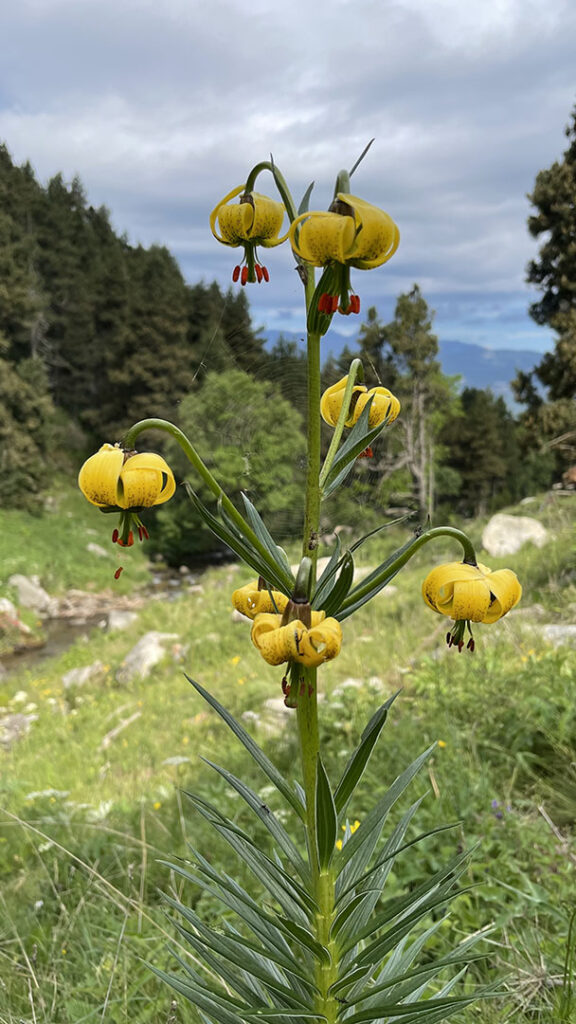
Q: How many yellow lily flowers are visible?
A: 7